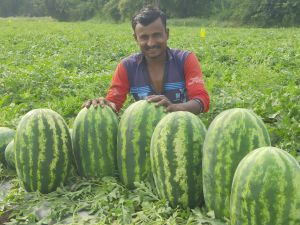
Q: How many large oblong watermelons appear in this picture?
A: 6